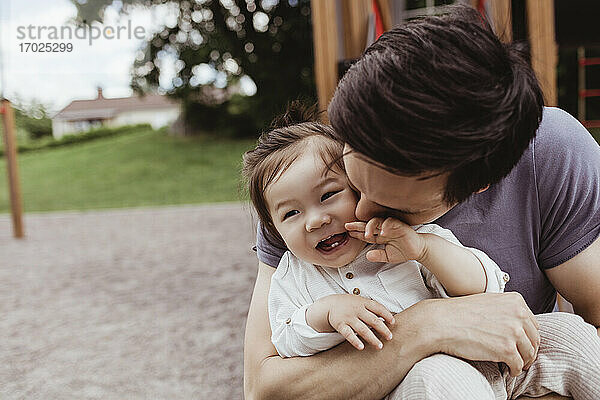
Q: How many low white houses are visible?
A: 1